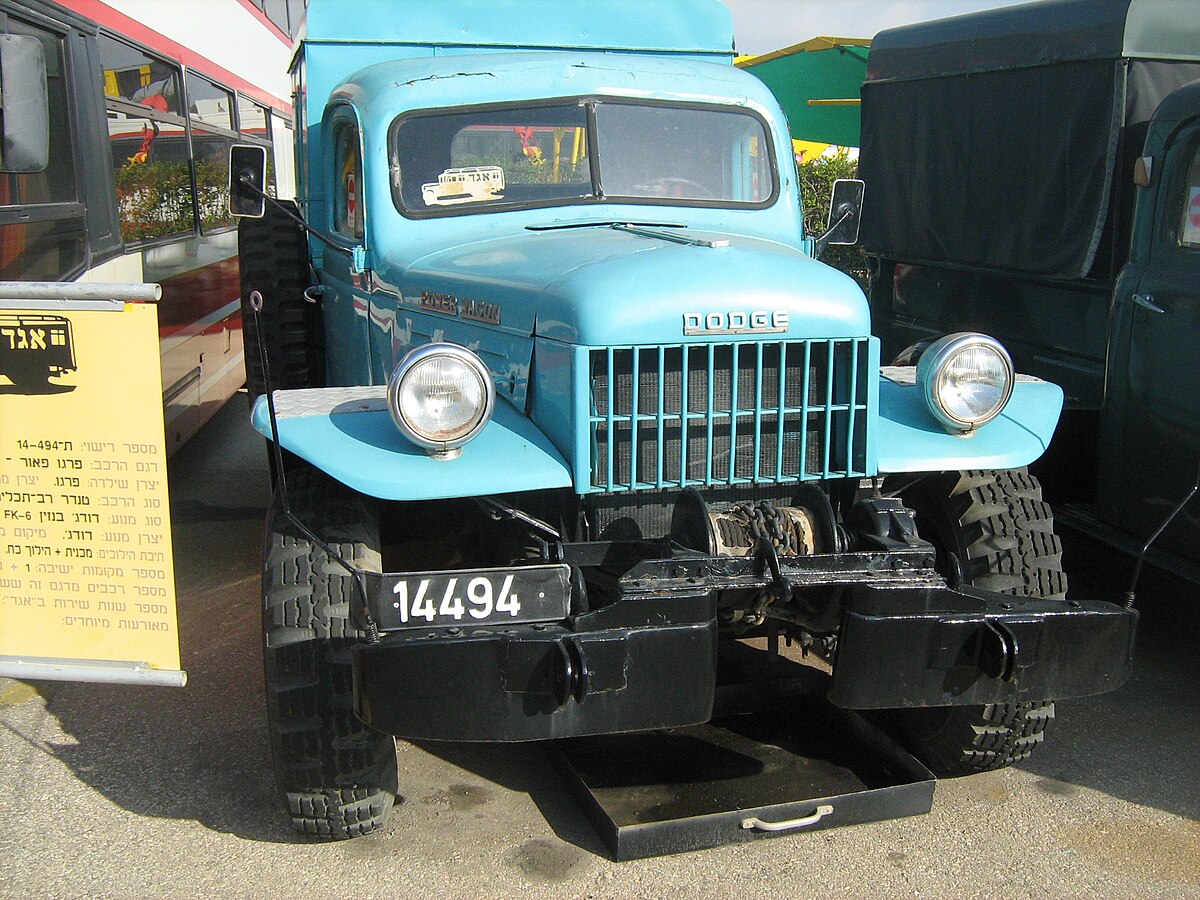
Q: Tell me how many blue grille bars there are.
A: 11